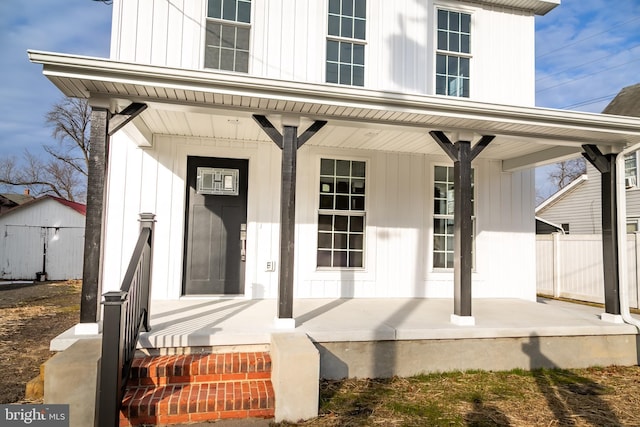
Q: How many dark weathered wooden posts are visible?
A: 4